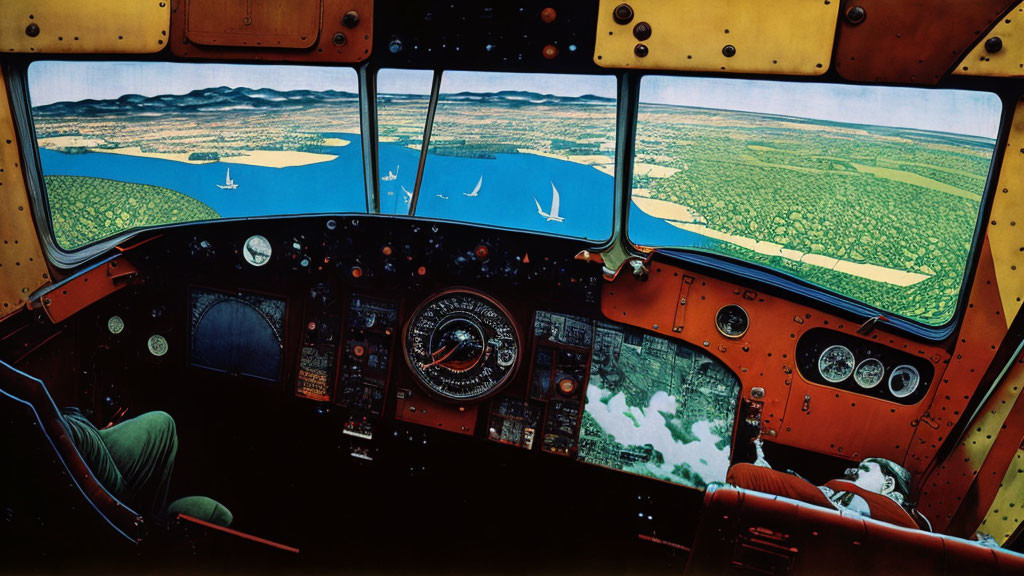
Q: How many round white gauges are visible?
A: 6